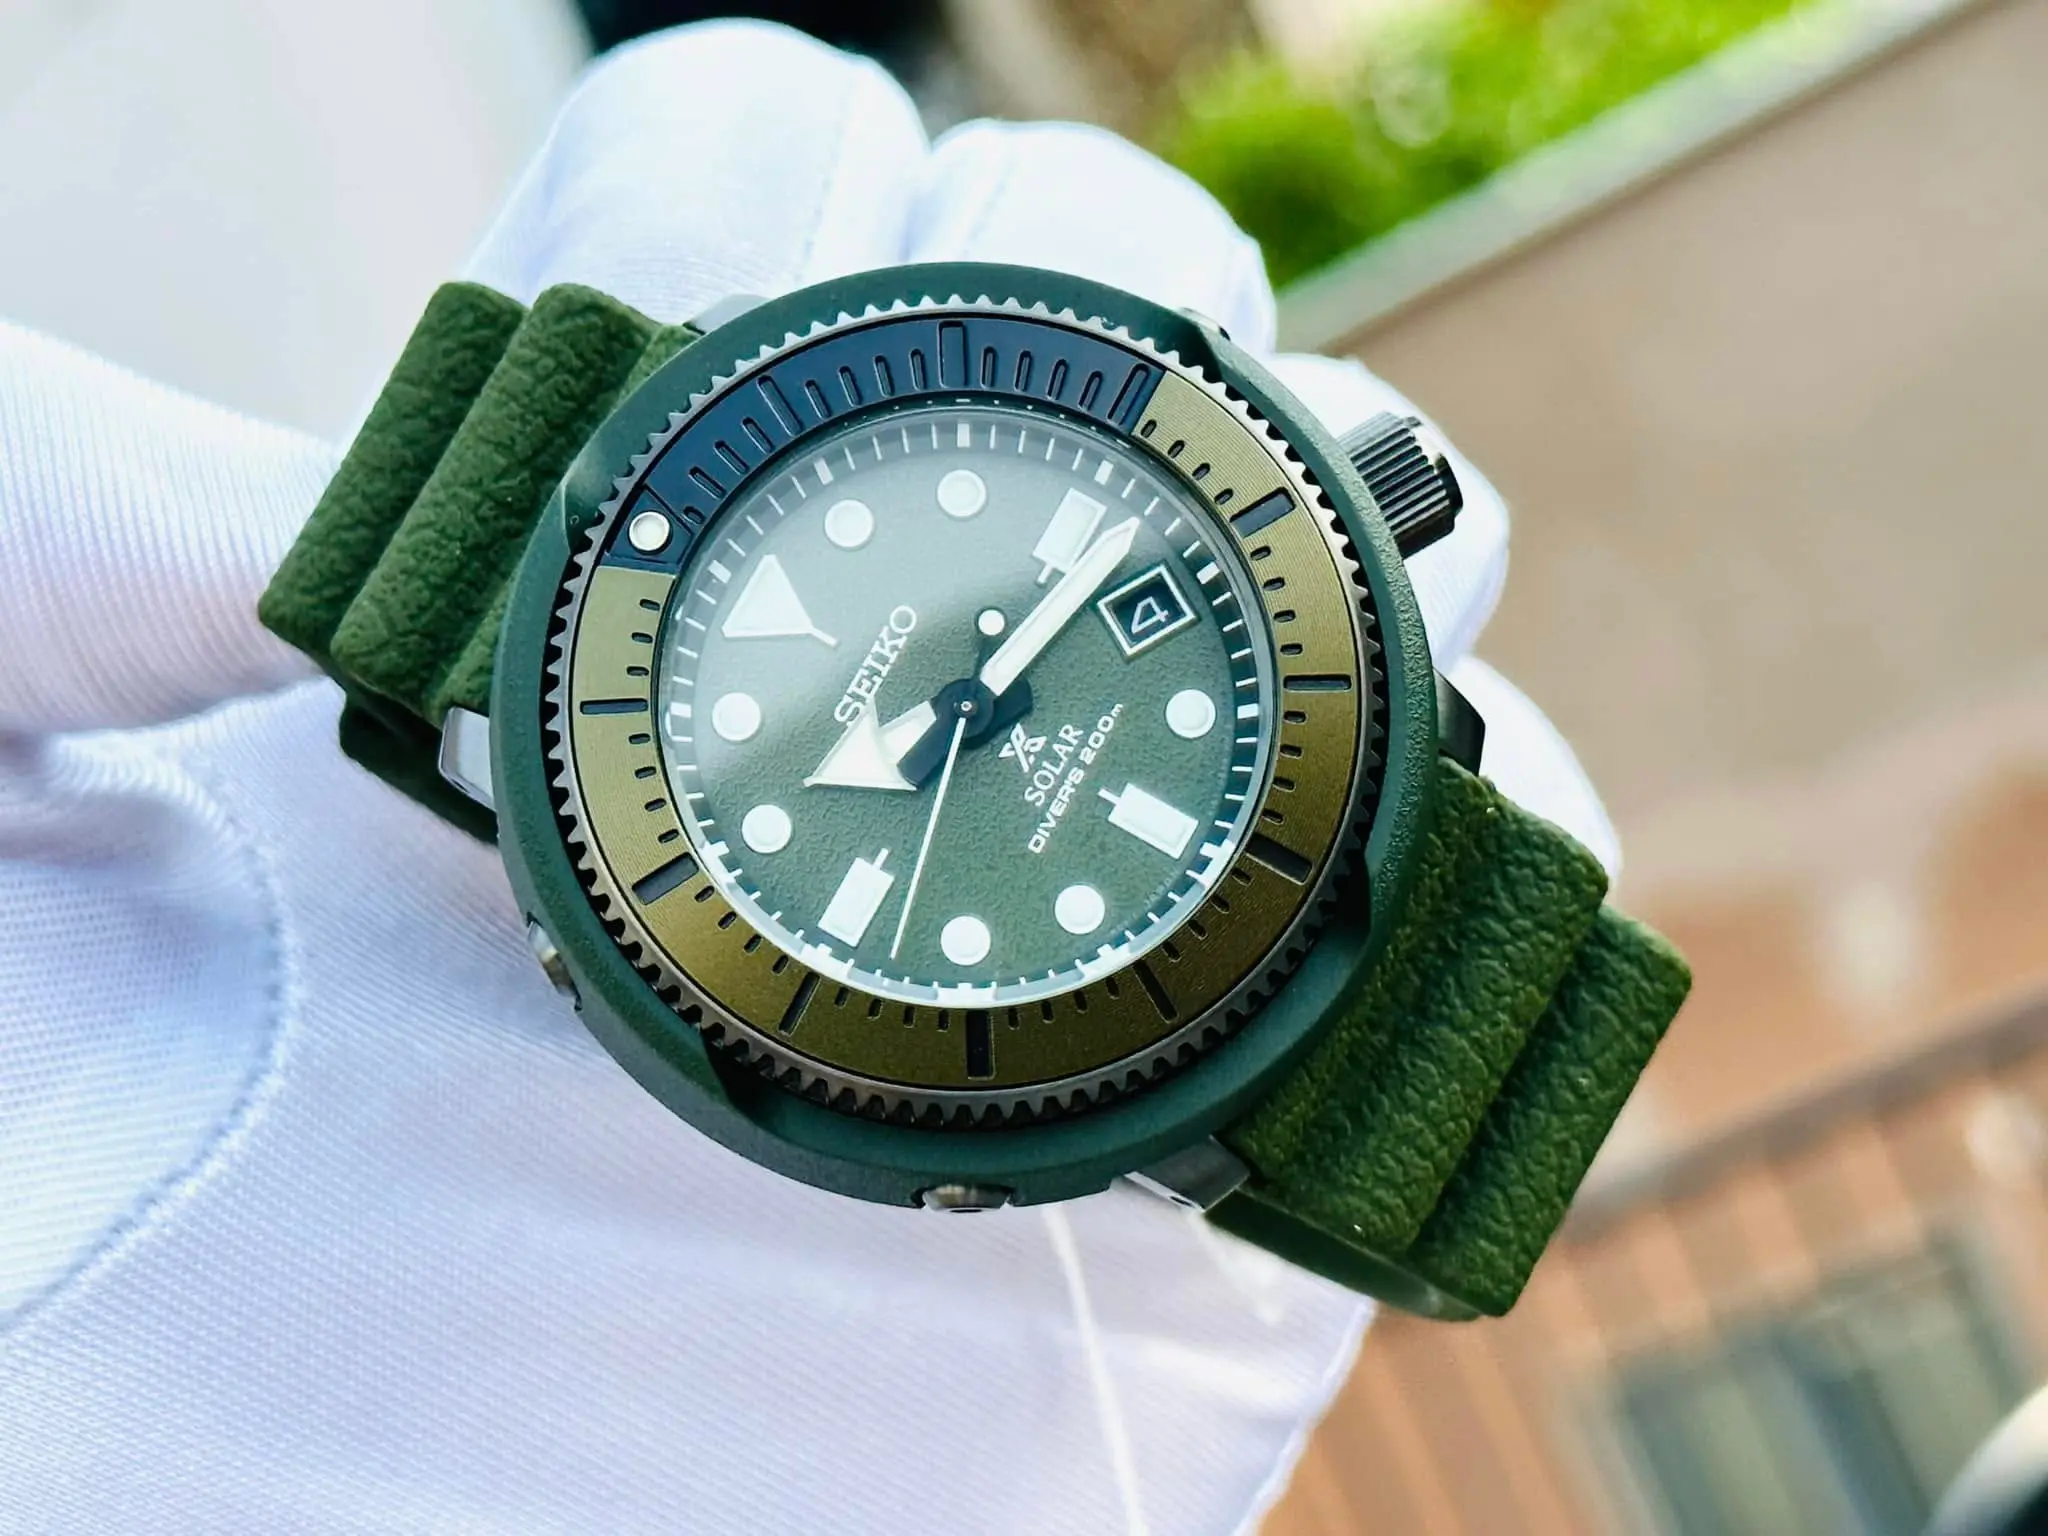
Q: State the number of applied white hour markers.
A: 11